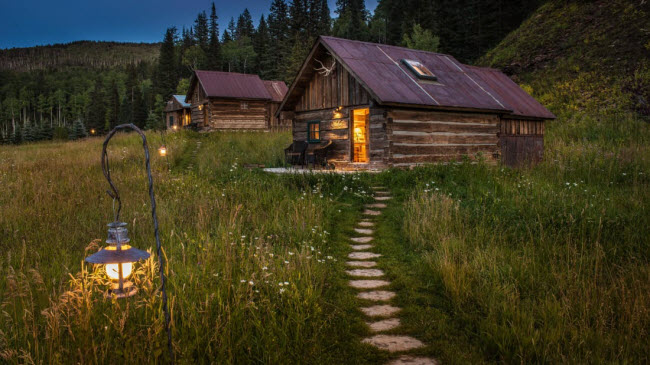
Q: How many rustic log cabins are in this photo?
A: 3